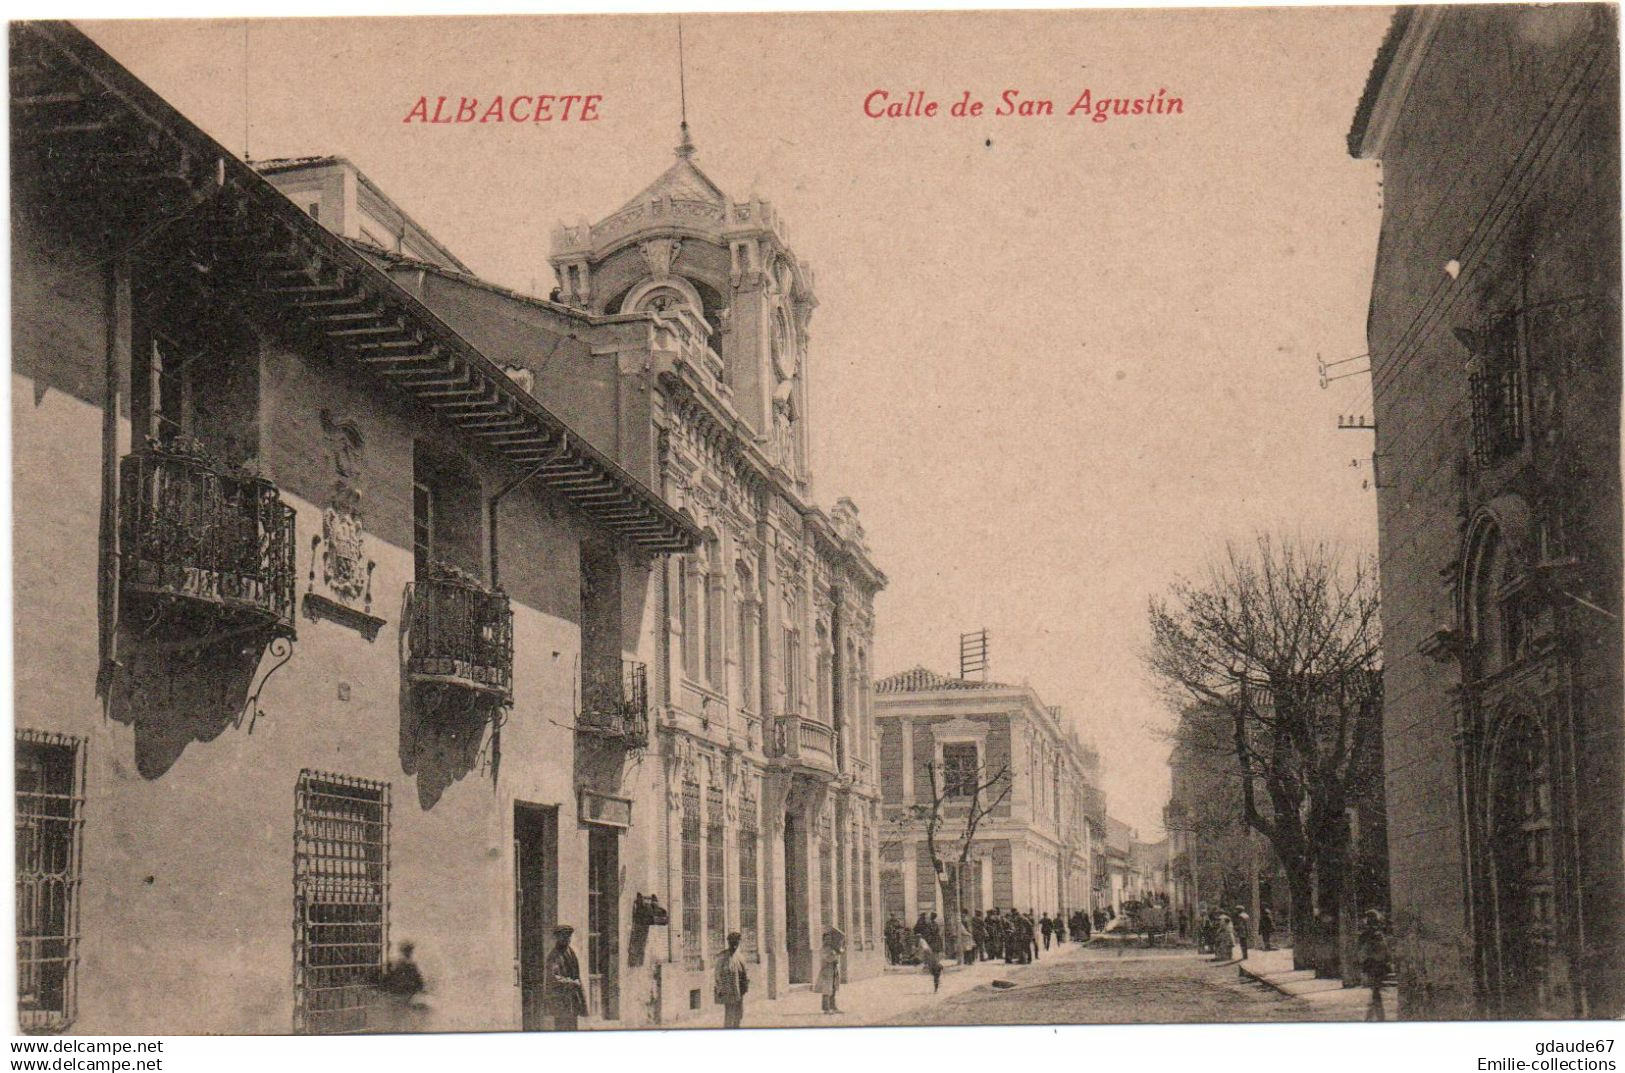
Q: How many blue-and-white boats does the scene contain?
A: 0